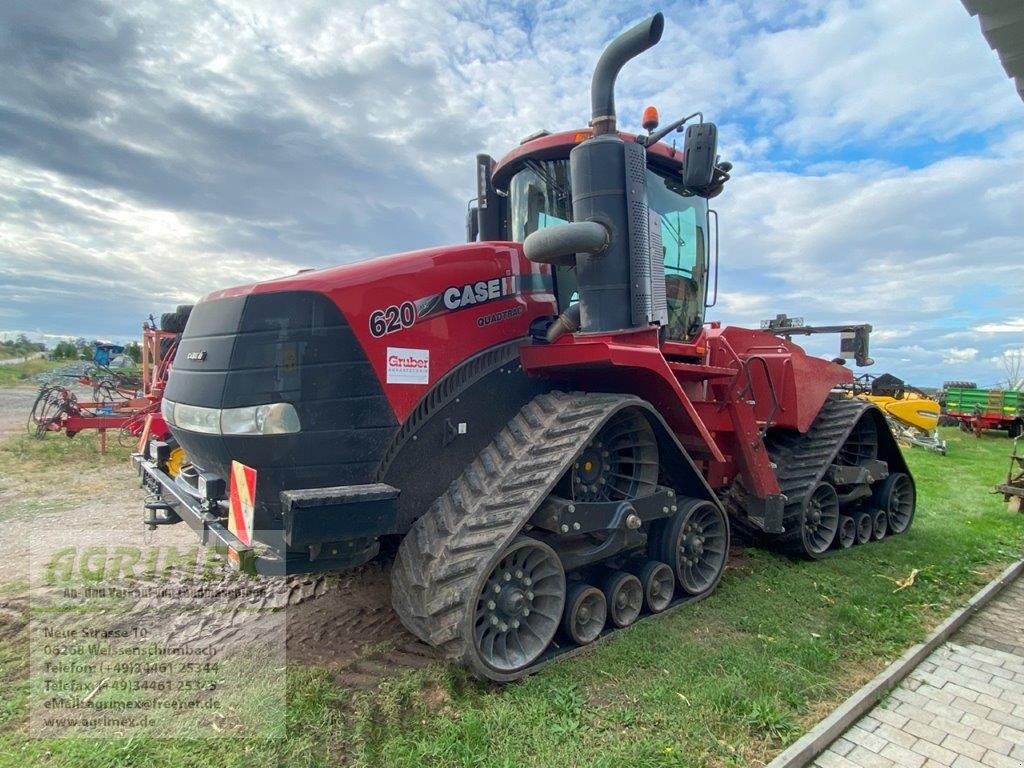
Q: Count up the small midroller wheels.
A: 6